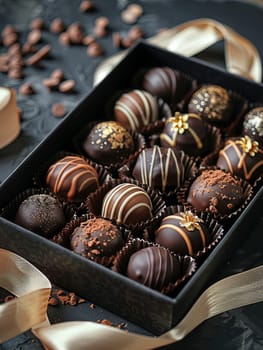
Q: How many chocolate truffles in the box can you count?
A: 15